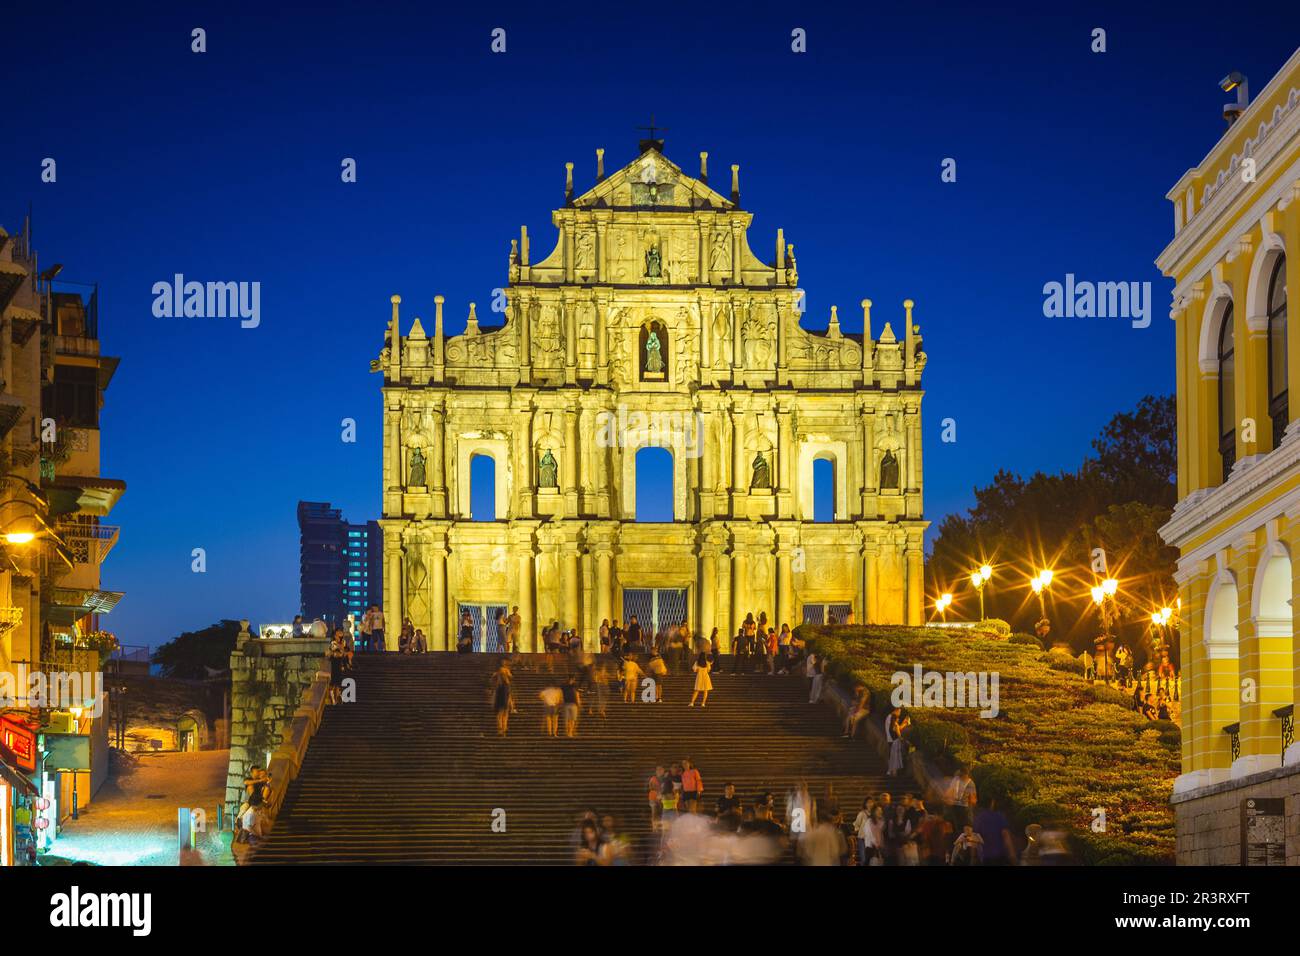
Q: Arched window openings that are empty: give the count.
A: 3